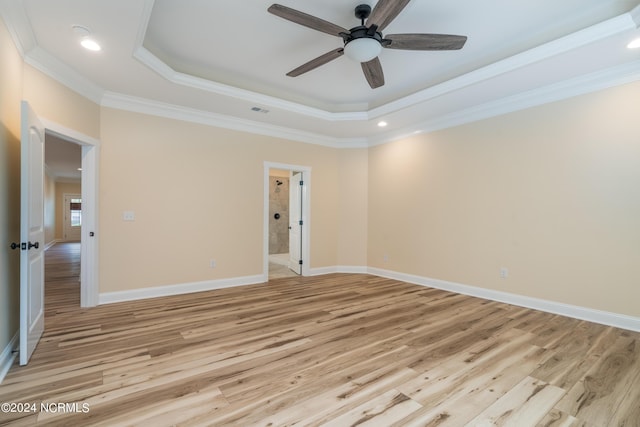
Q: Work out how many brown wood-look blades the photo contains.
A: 5